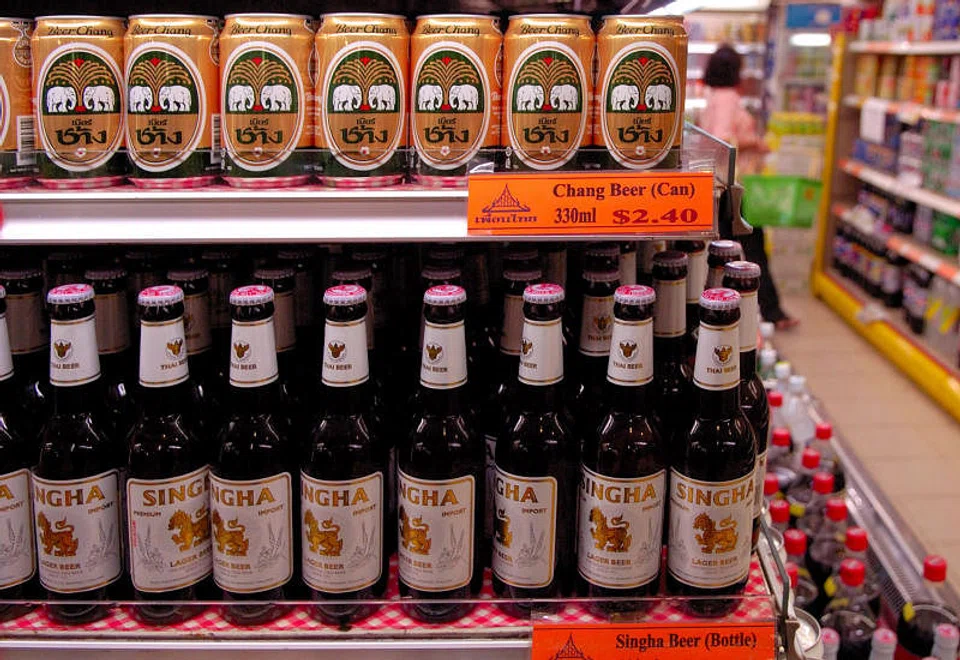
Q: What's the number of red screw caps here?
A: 13